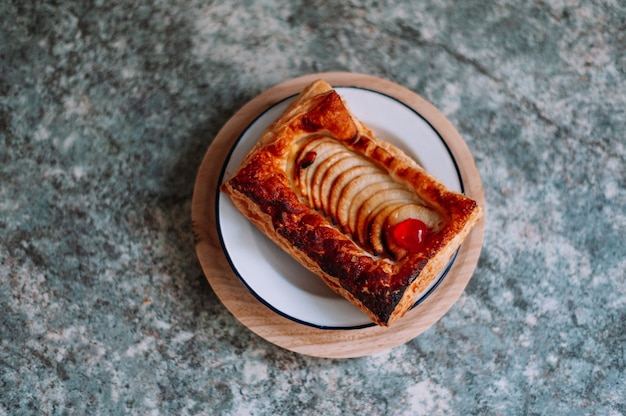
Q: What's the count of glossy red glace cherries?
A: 1